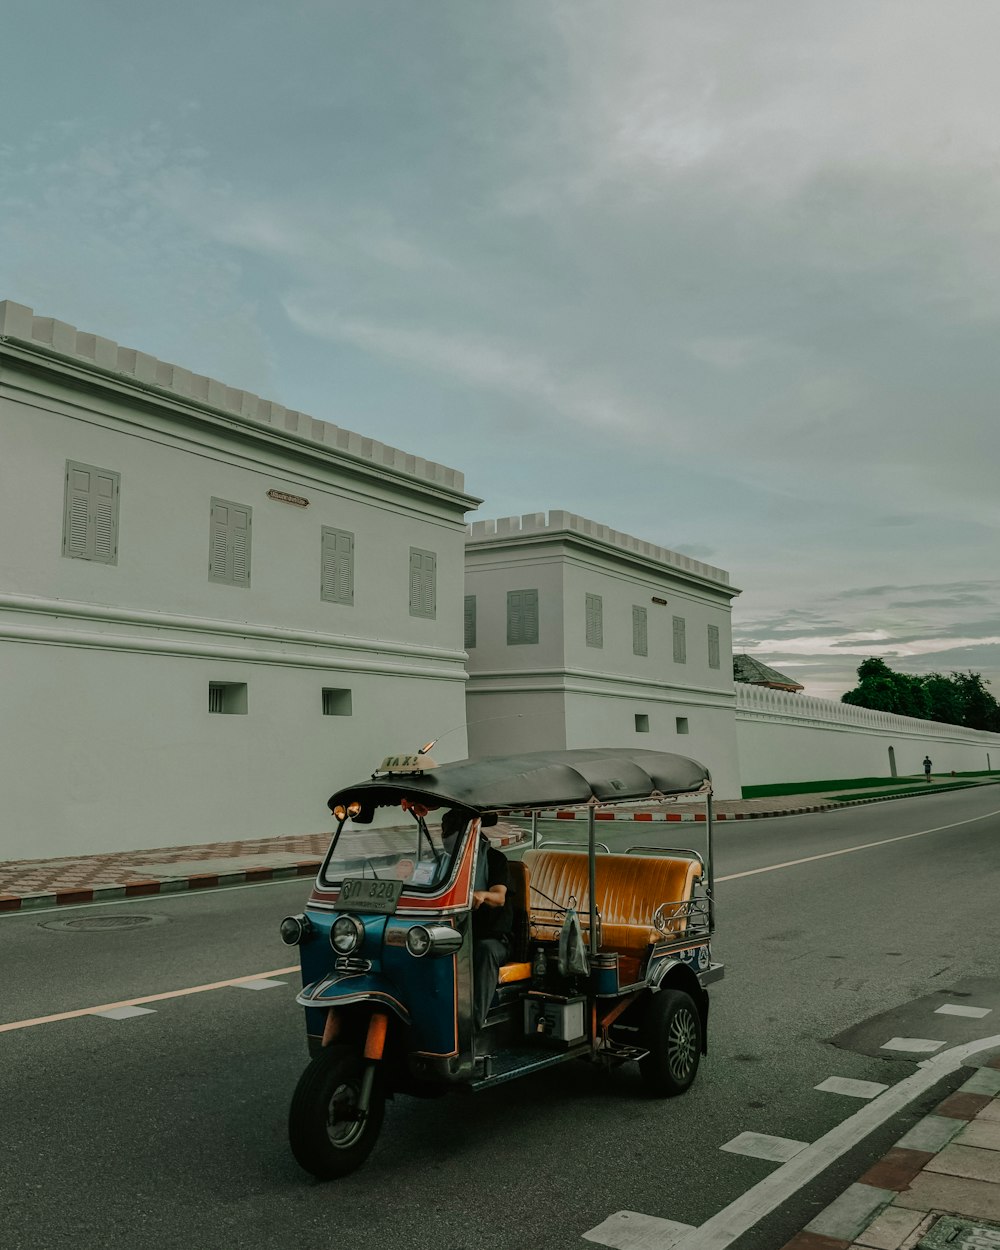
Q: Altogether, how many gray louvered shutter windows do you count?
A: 10